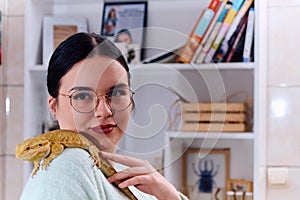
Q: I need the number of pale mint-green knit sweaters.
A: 1